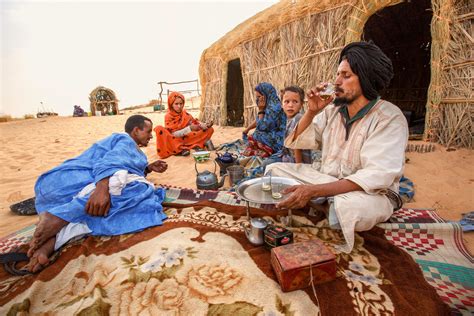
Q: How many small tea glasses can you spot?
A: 3